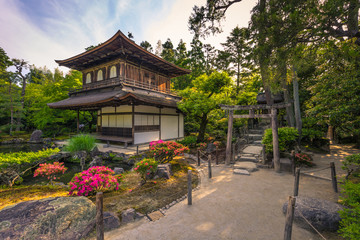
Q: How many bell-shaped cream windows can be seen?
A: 3